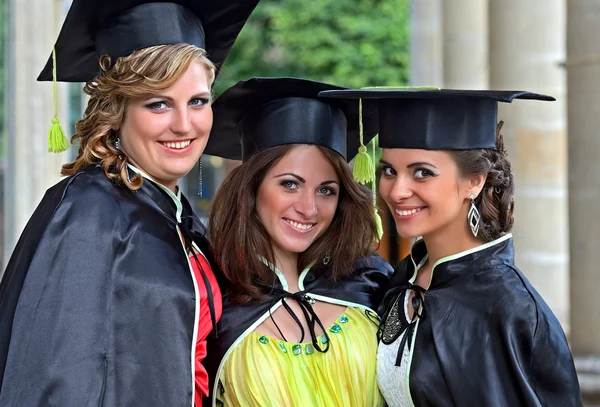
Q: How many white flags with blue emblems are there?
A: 0